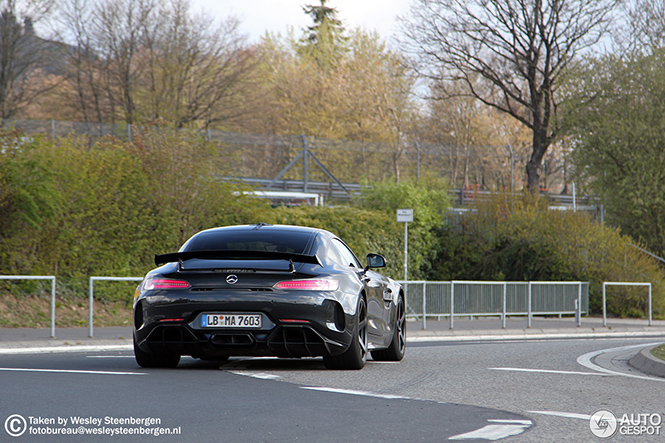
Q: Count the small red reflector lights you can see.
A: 2